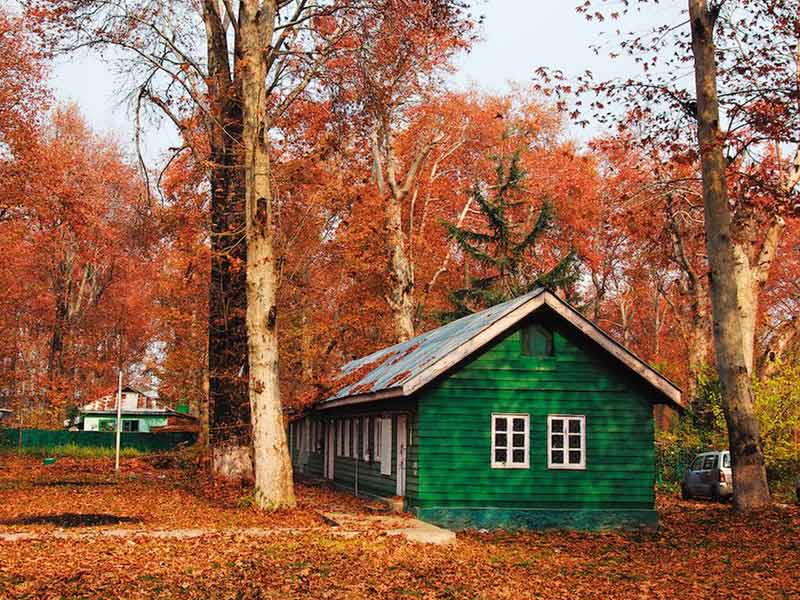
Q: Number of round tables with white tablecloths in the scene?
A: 0